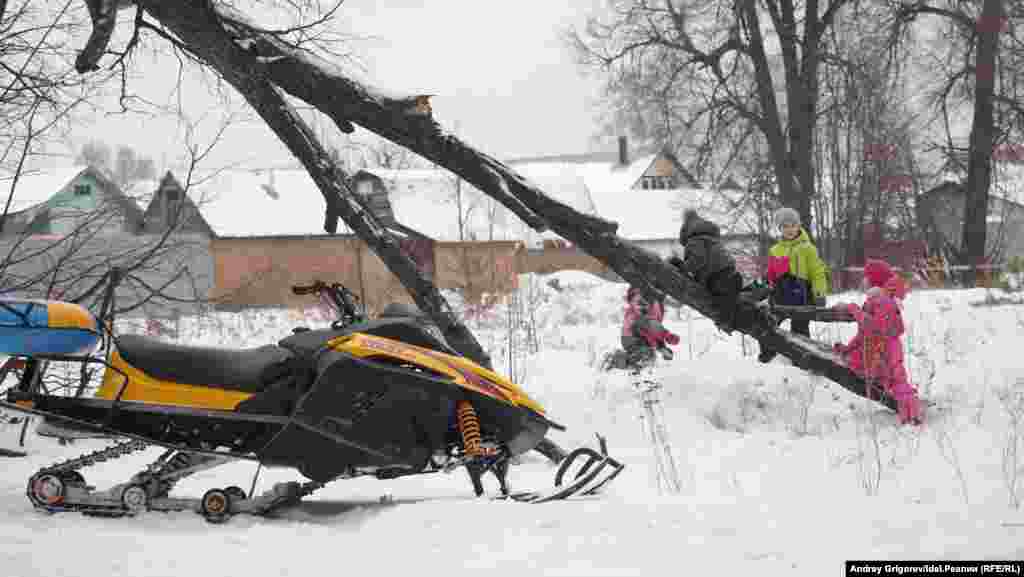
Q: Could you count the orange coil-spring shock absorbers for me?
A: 1